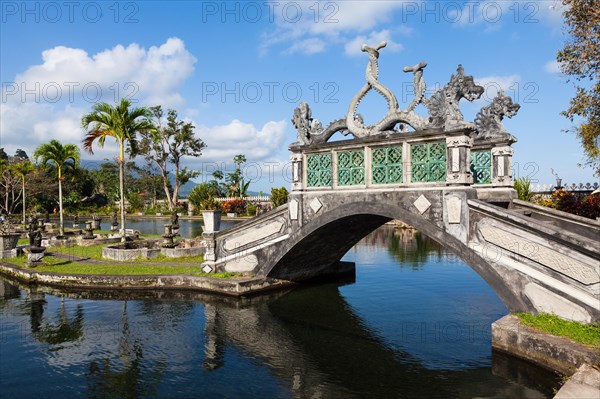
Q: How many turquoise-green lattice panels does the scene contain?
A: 5